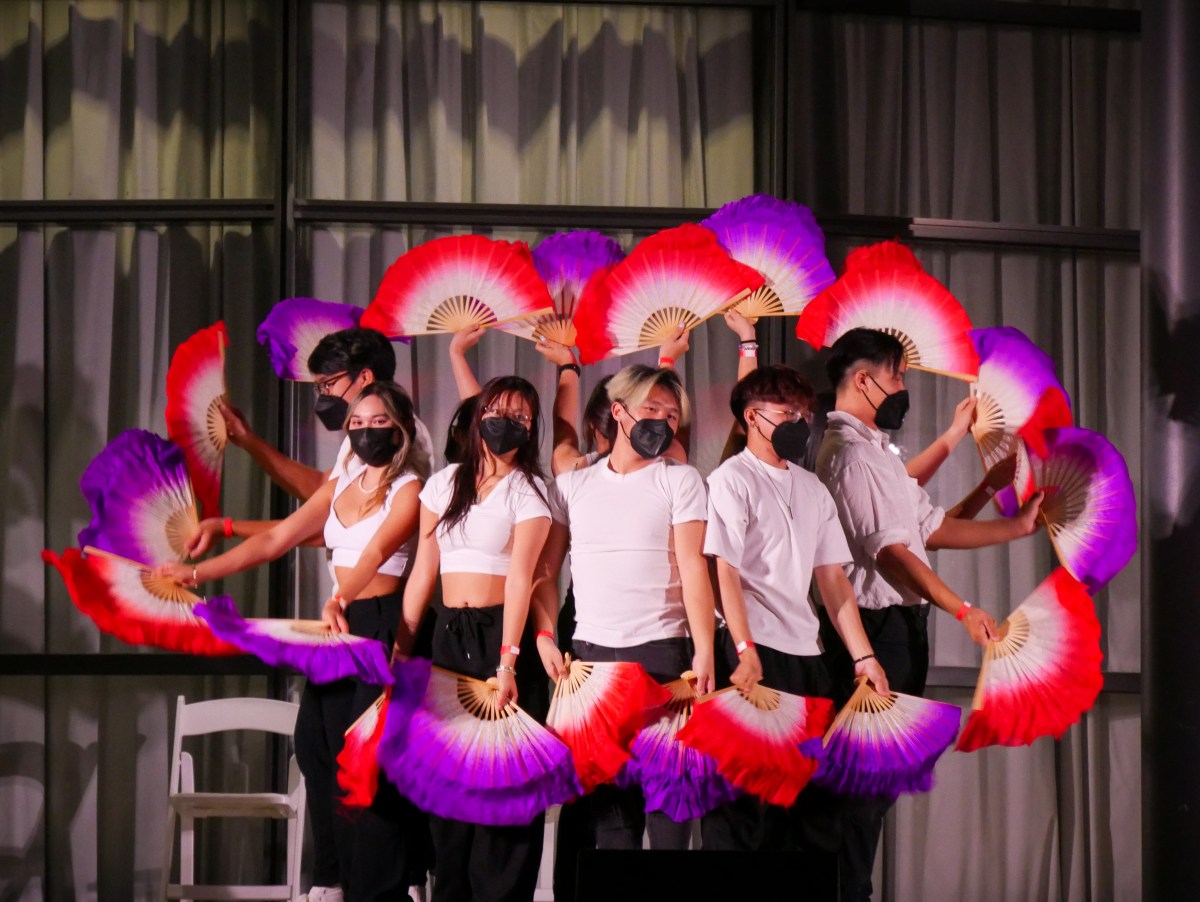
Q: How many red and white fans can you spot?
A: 10